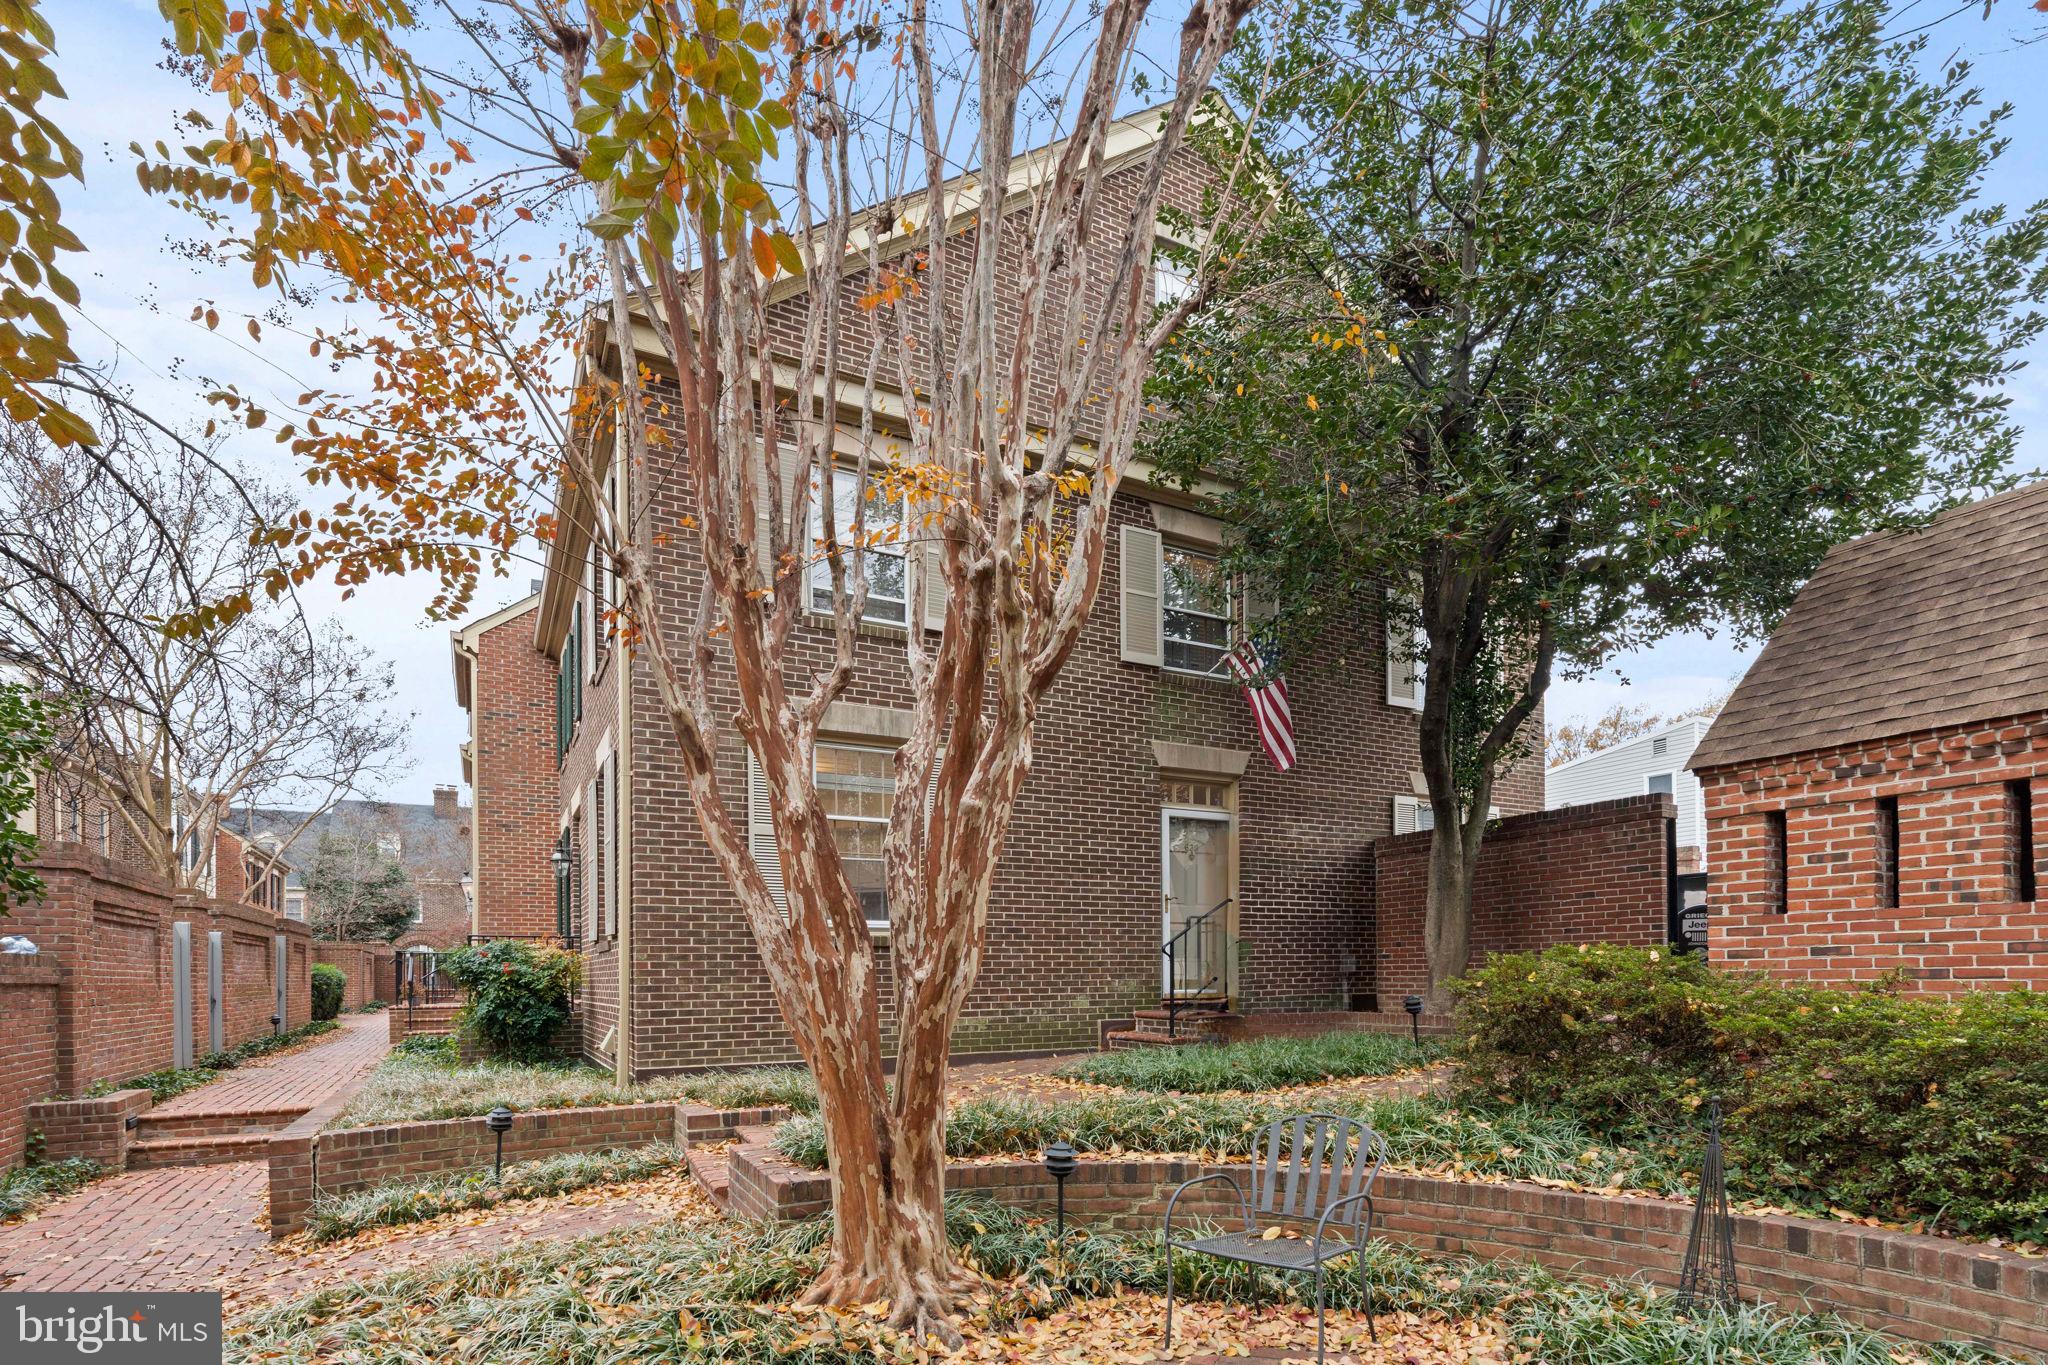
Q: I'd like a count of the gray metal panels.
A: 3